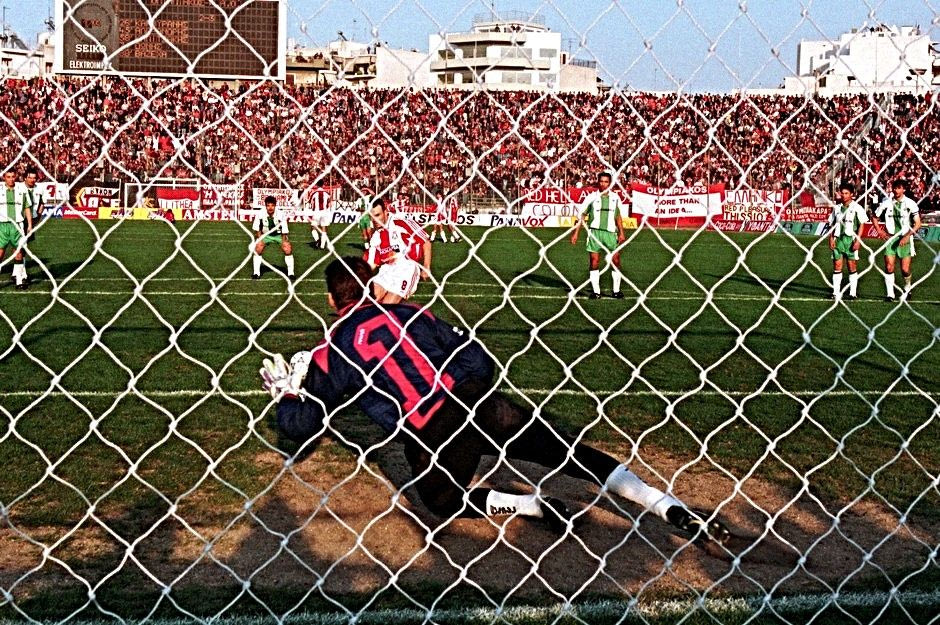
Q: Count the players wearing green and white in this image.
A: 7